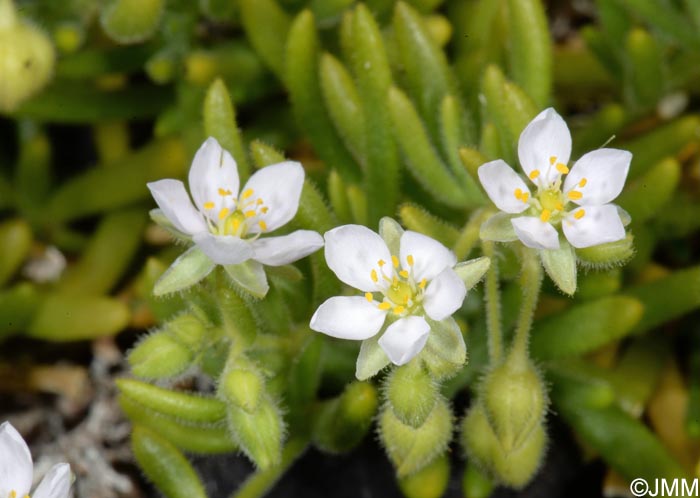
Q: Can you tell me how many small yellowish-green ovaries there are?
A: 3